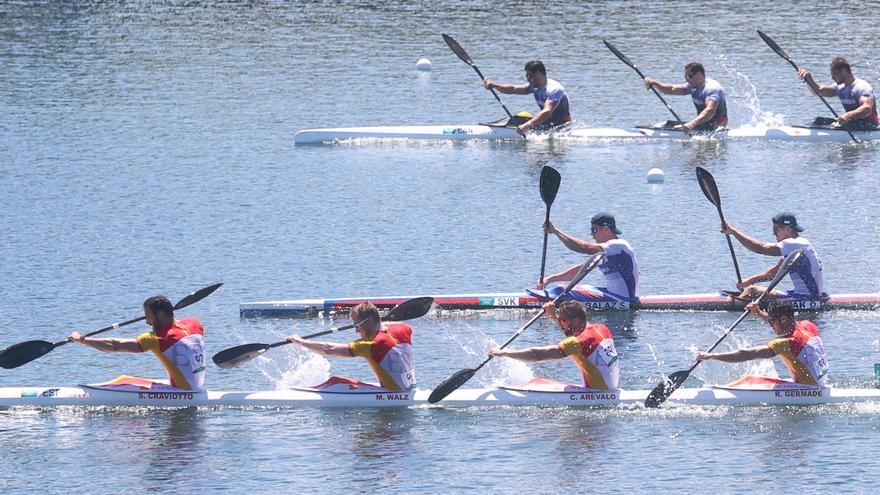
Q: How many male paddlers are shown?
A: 9